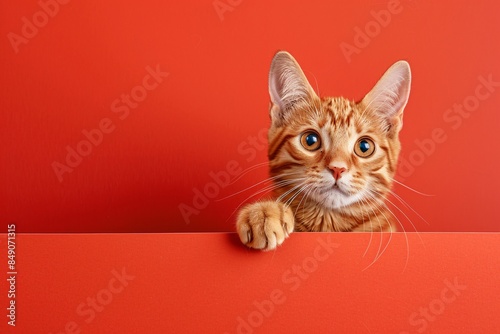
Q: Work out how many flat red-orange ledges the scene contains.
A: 1